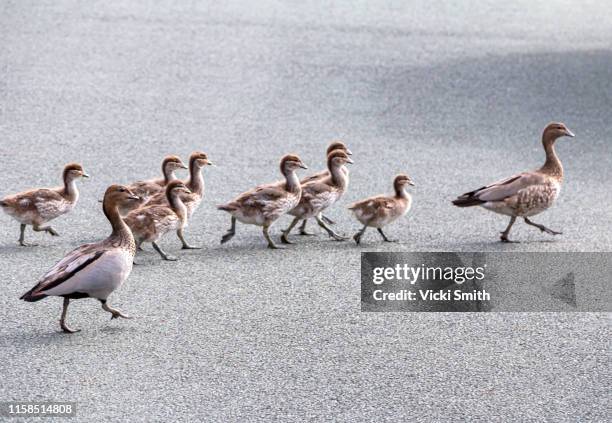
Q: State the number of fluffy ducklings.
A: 8